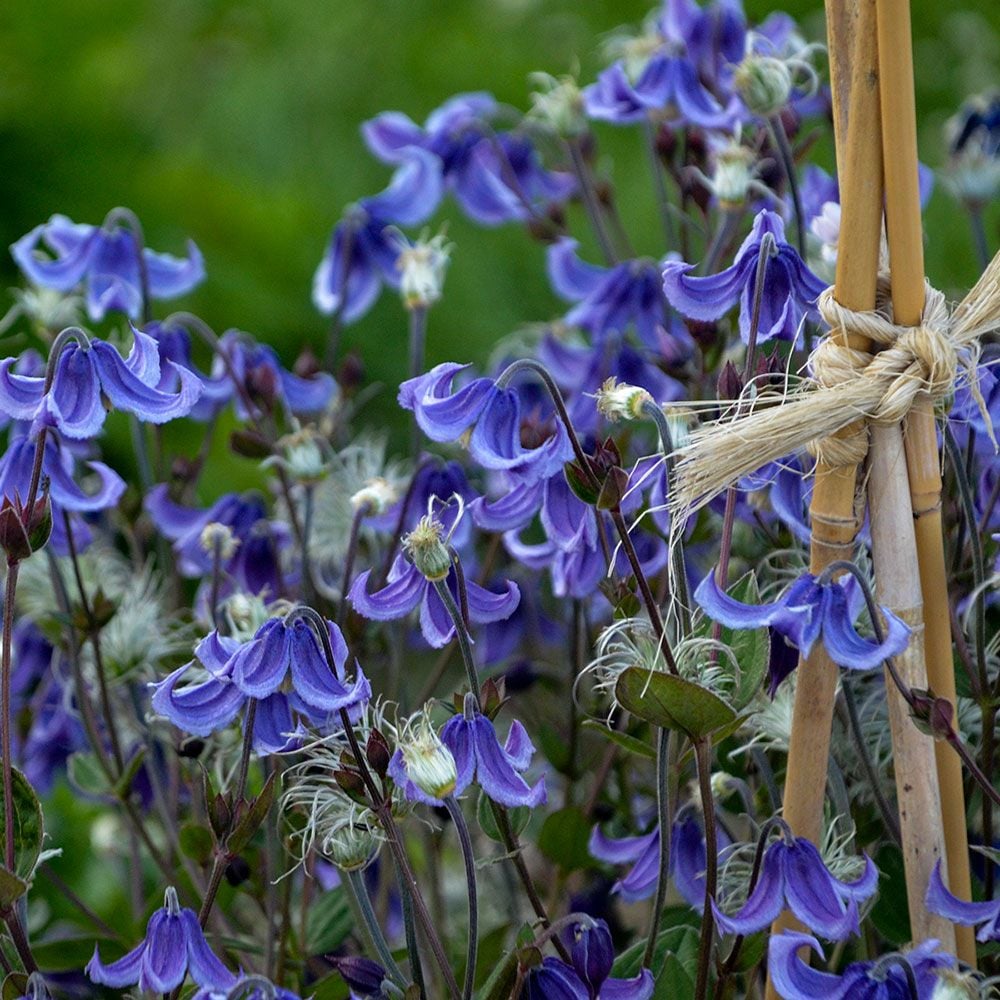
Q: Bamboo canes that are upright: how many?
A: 3